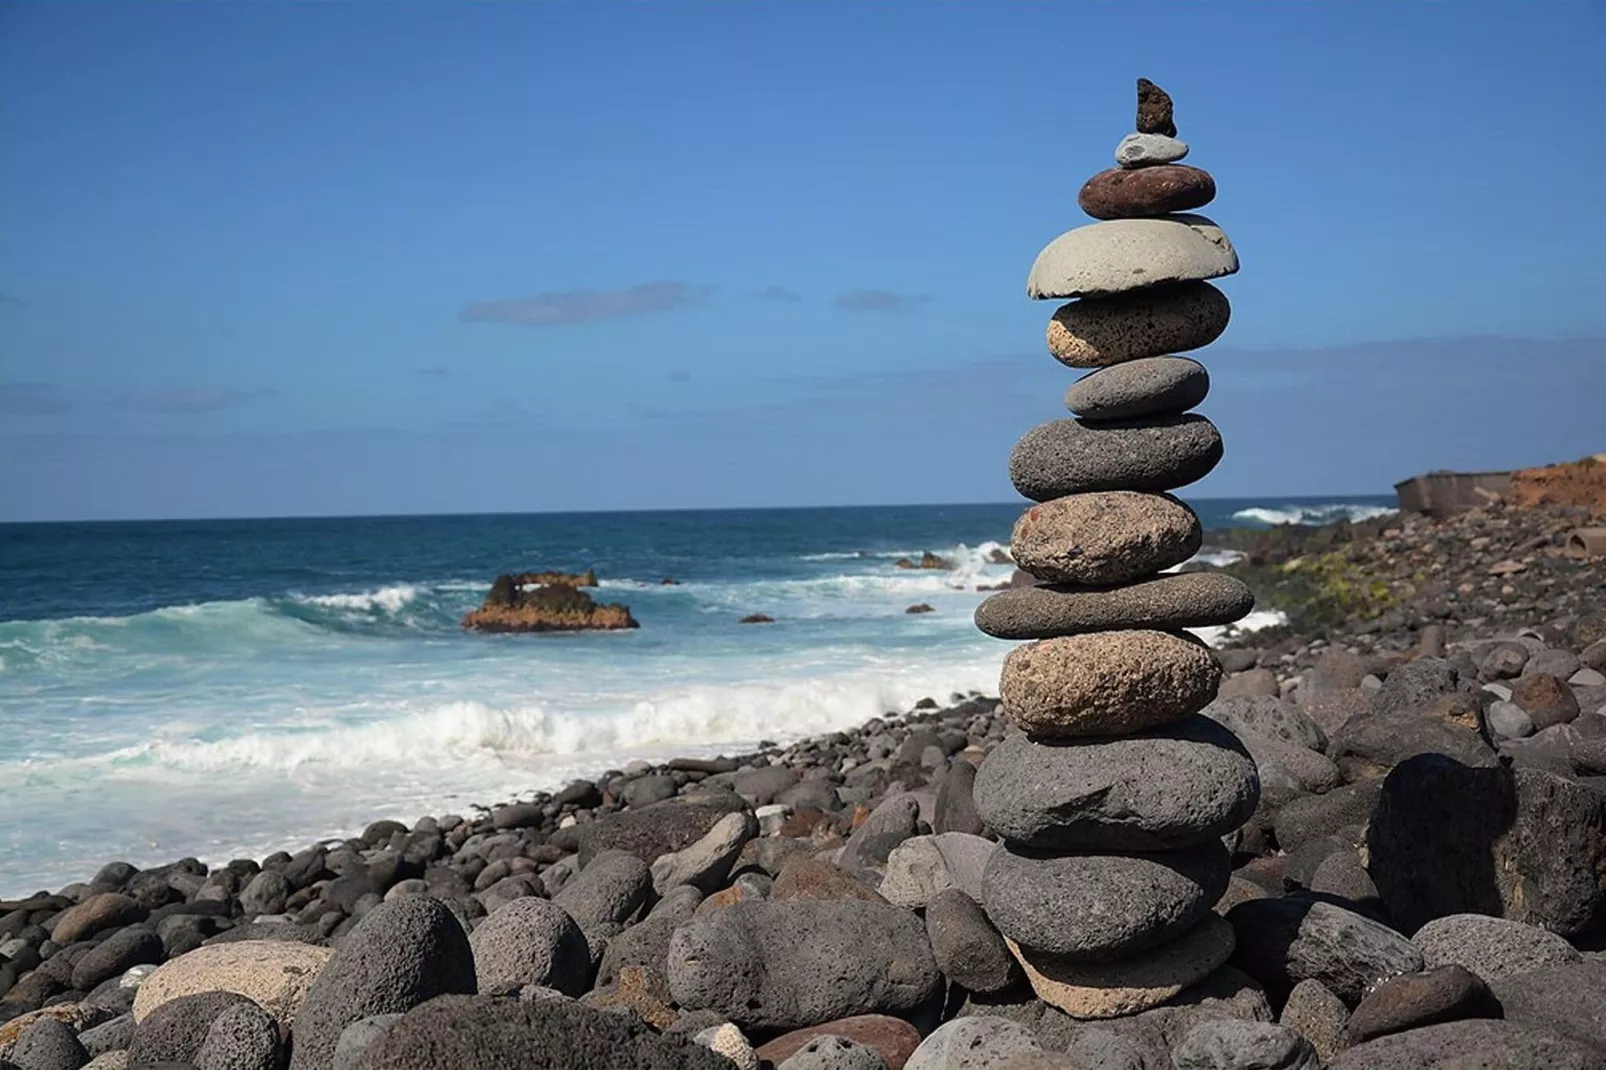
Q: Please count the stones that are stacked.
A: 13